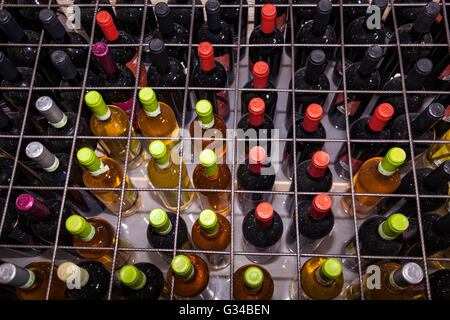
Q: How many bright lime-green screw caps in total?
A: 15